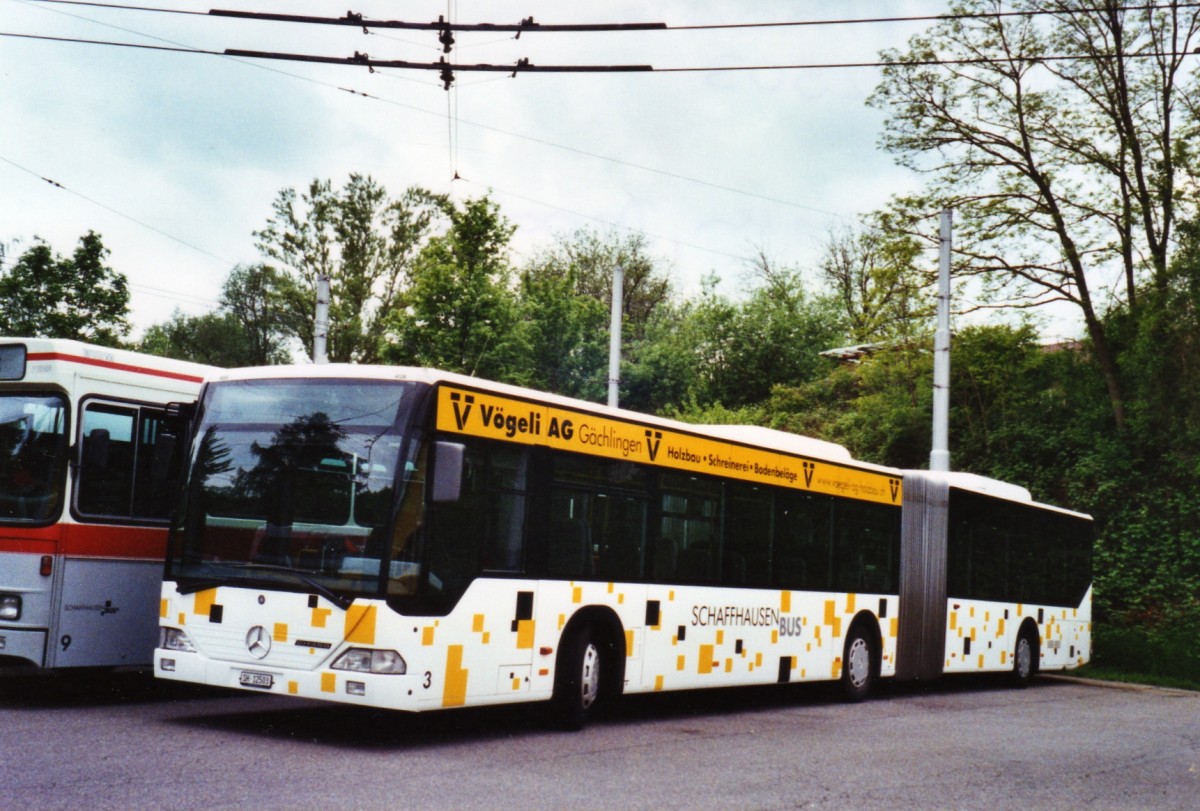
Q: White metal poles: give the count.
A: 3